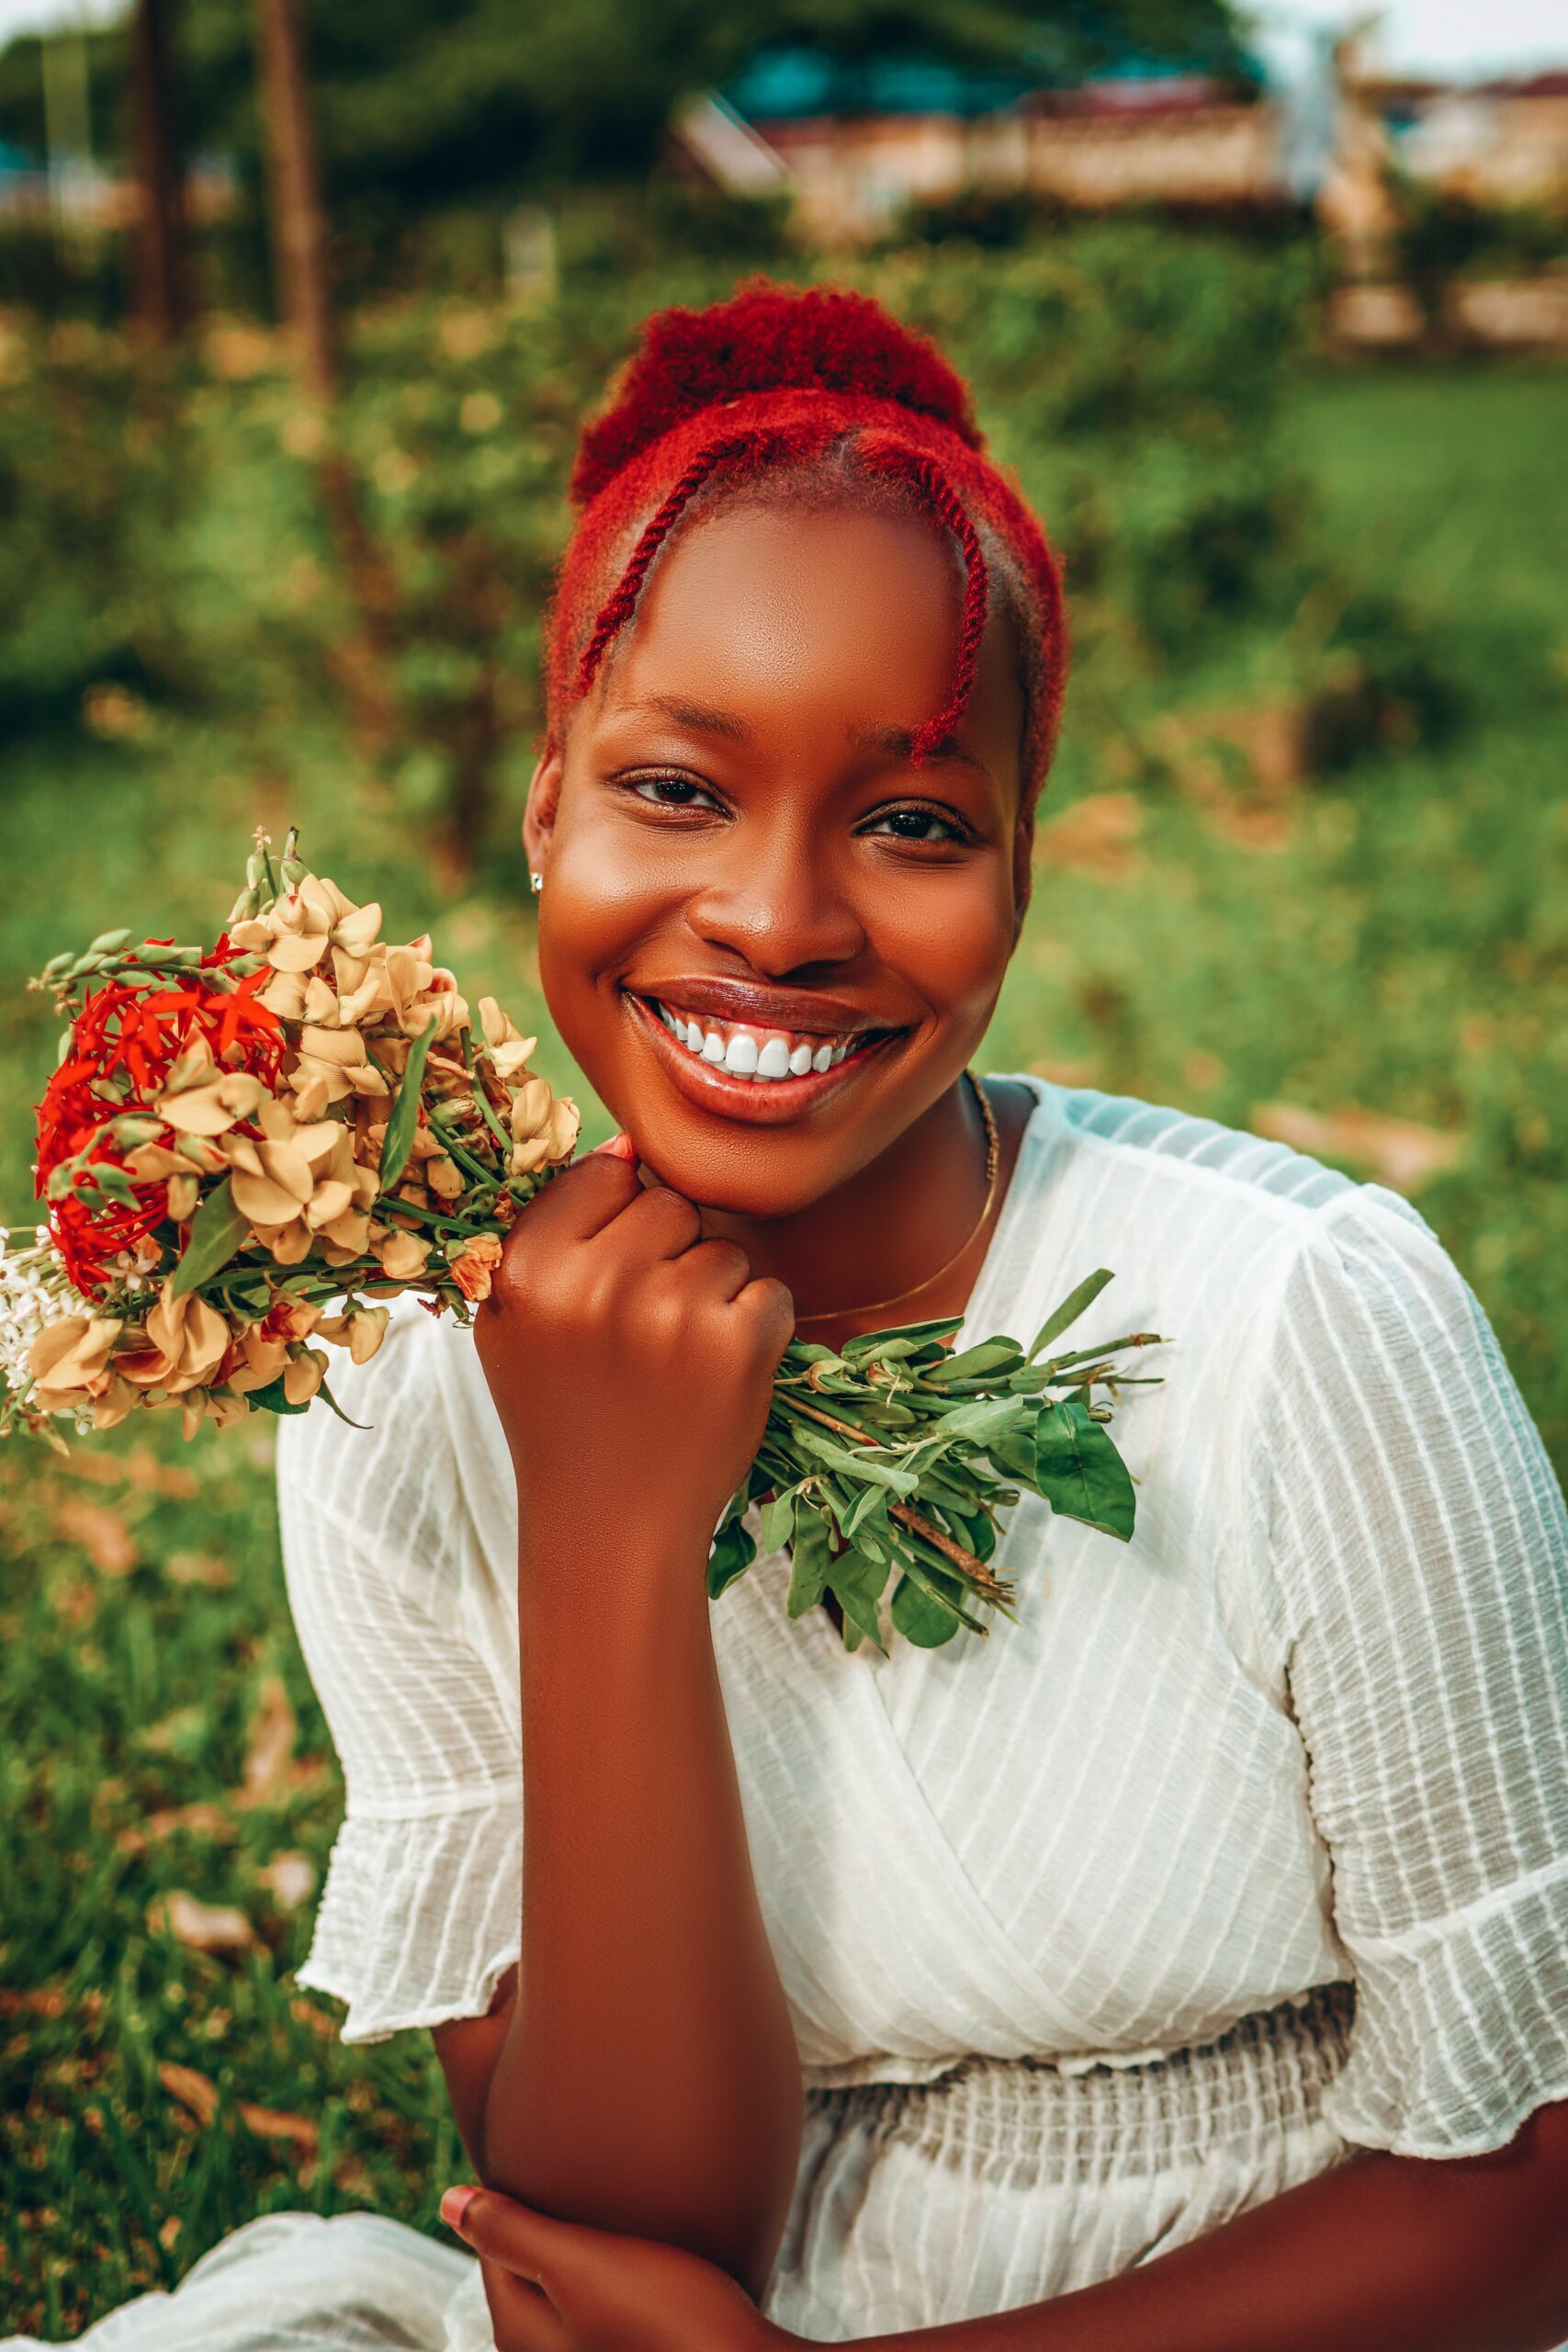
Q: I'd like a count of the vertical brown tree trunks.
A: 2